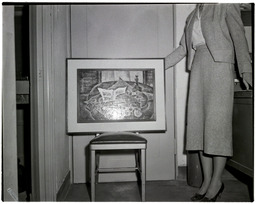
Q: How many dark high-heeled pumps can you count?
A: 2